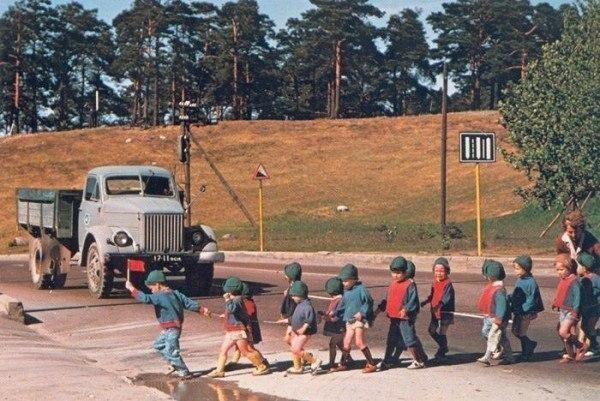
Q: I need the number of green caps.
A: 14